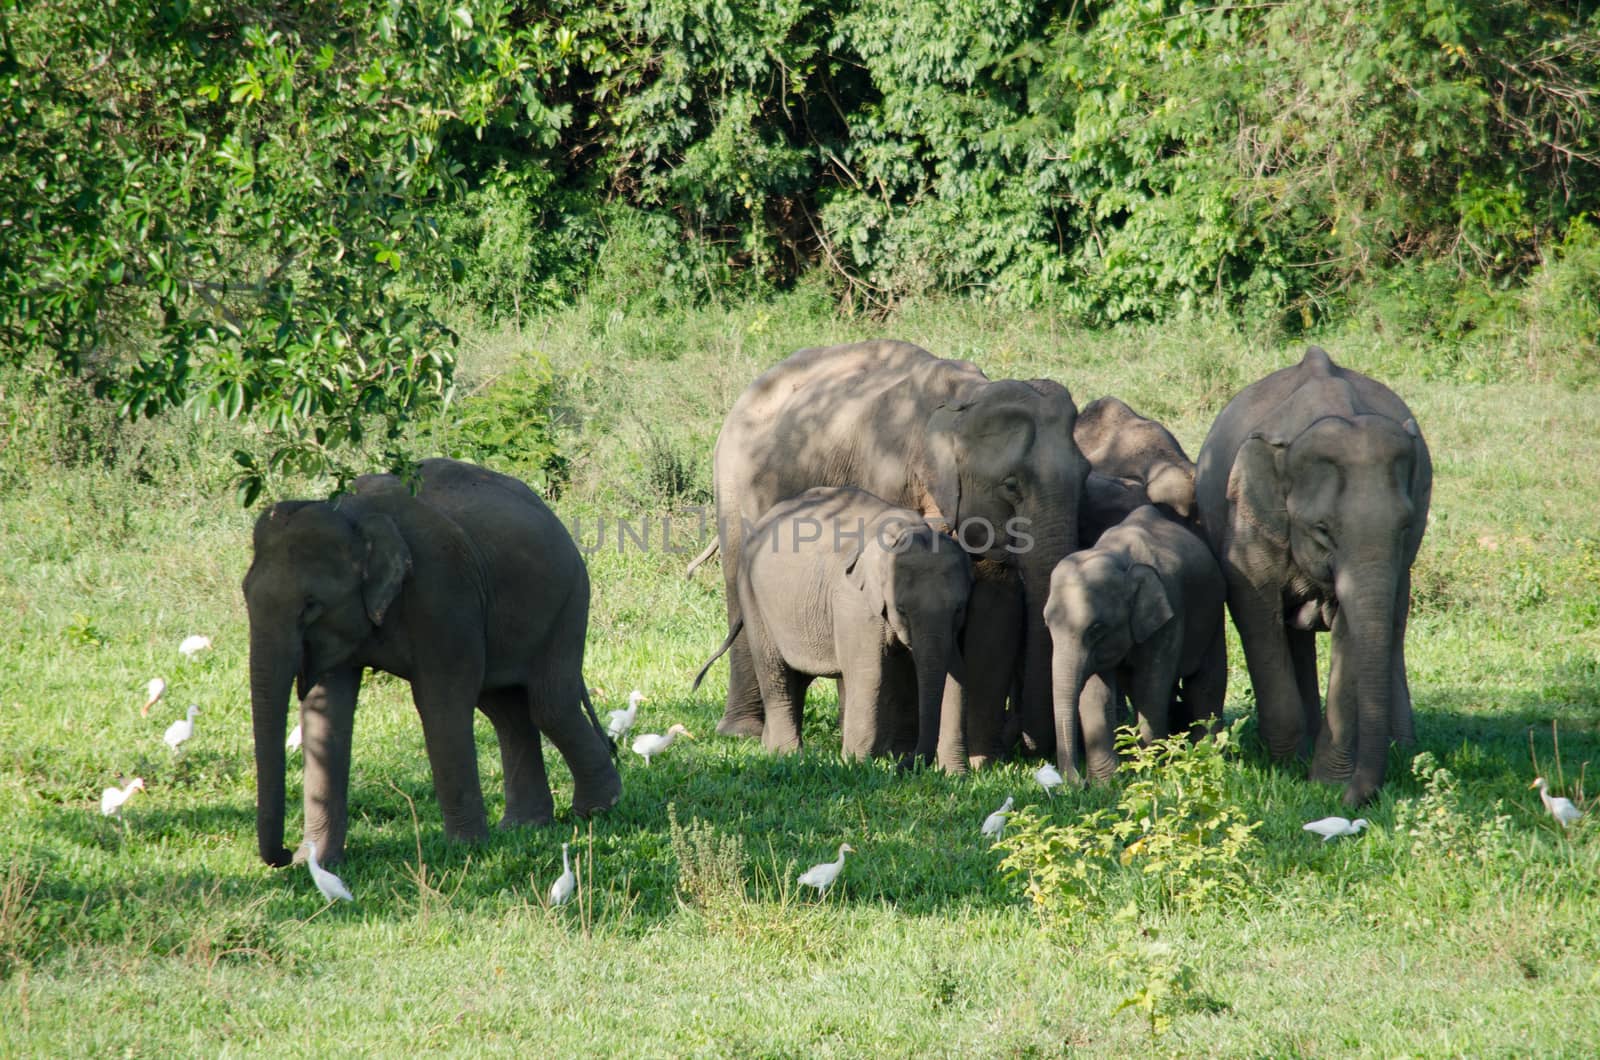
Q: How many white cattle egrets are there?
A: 14